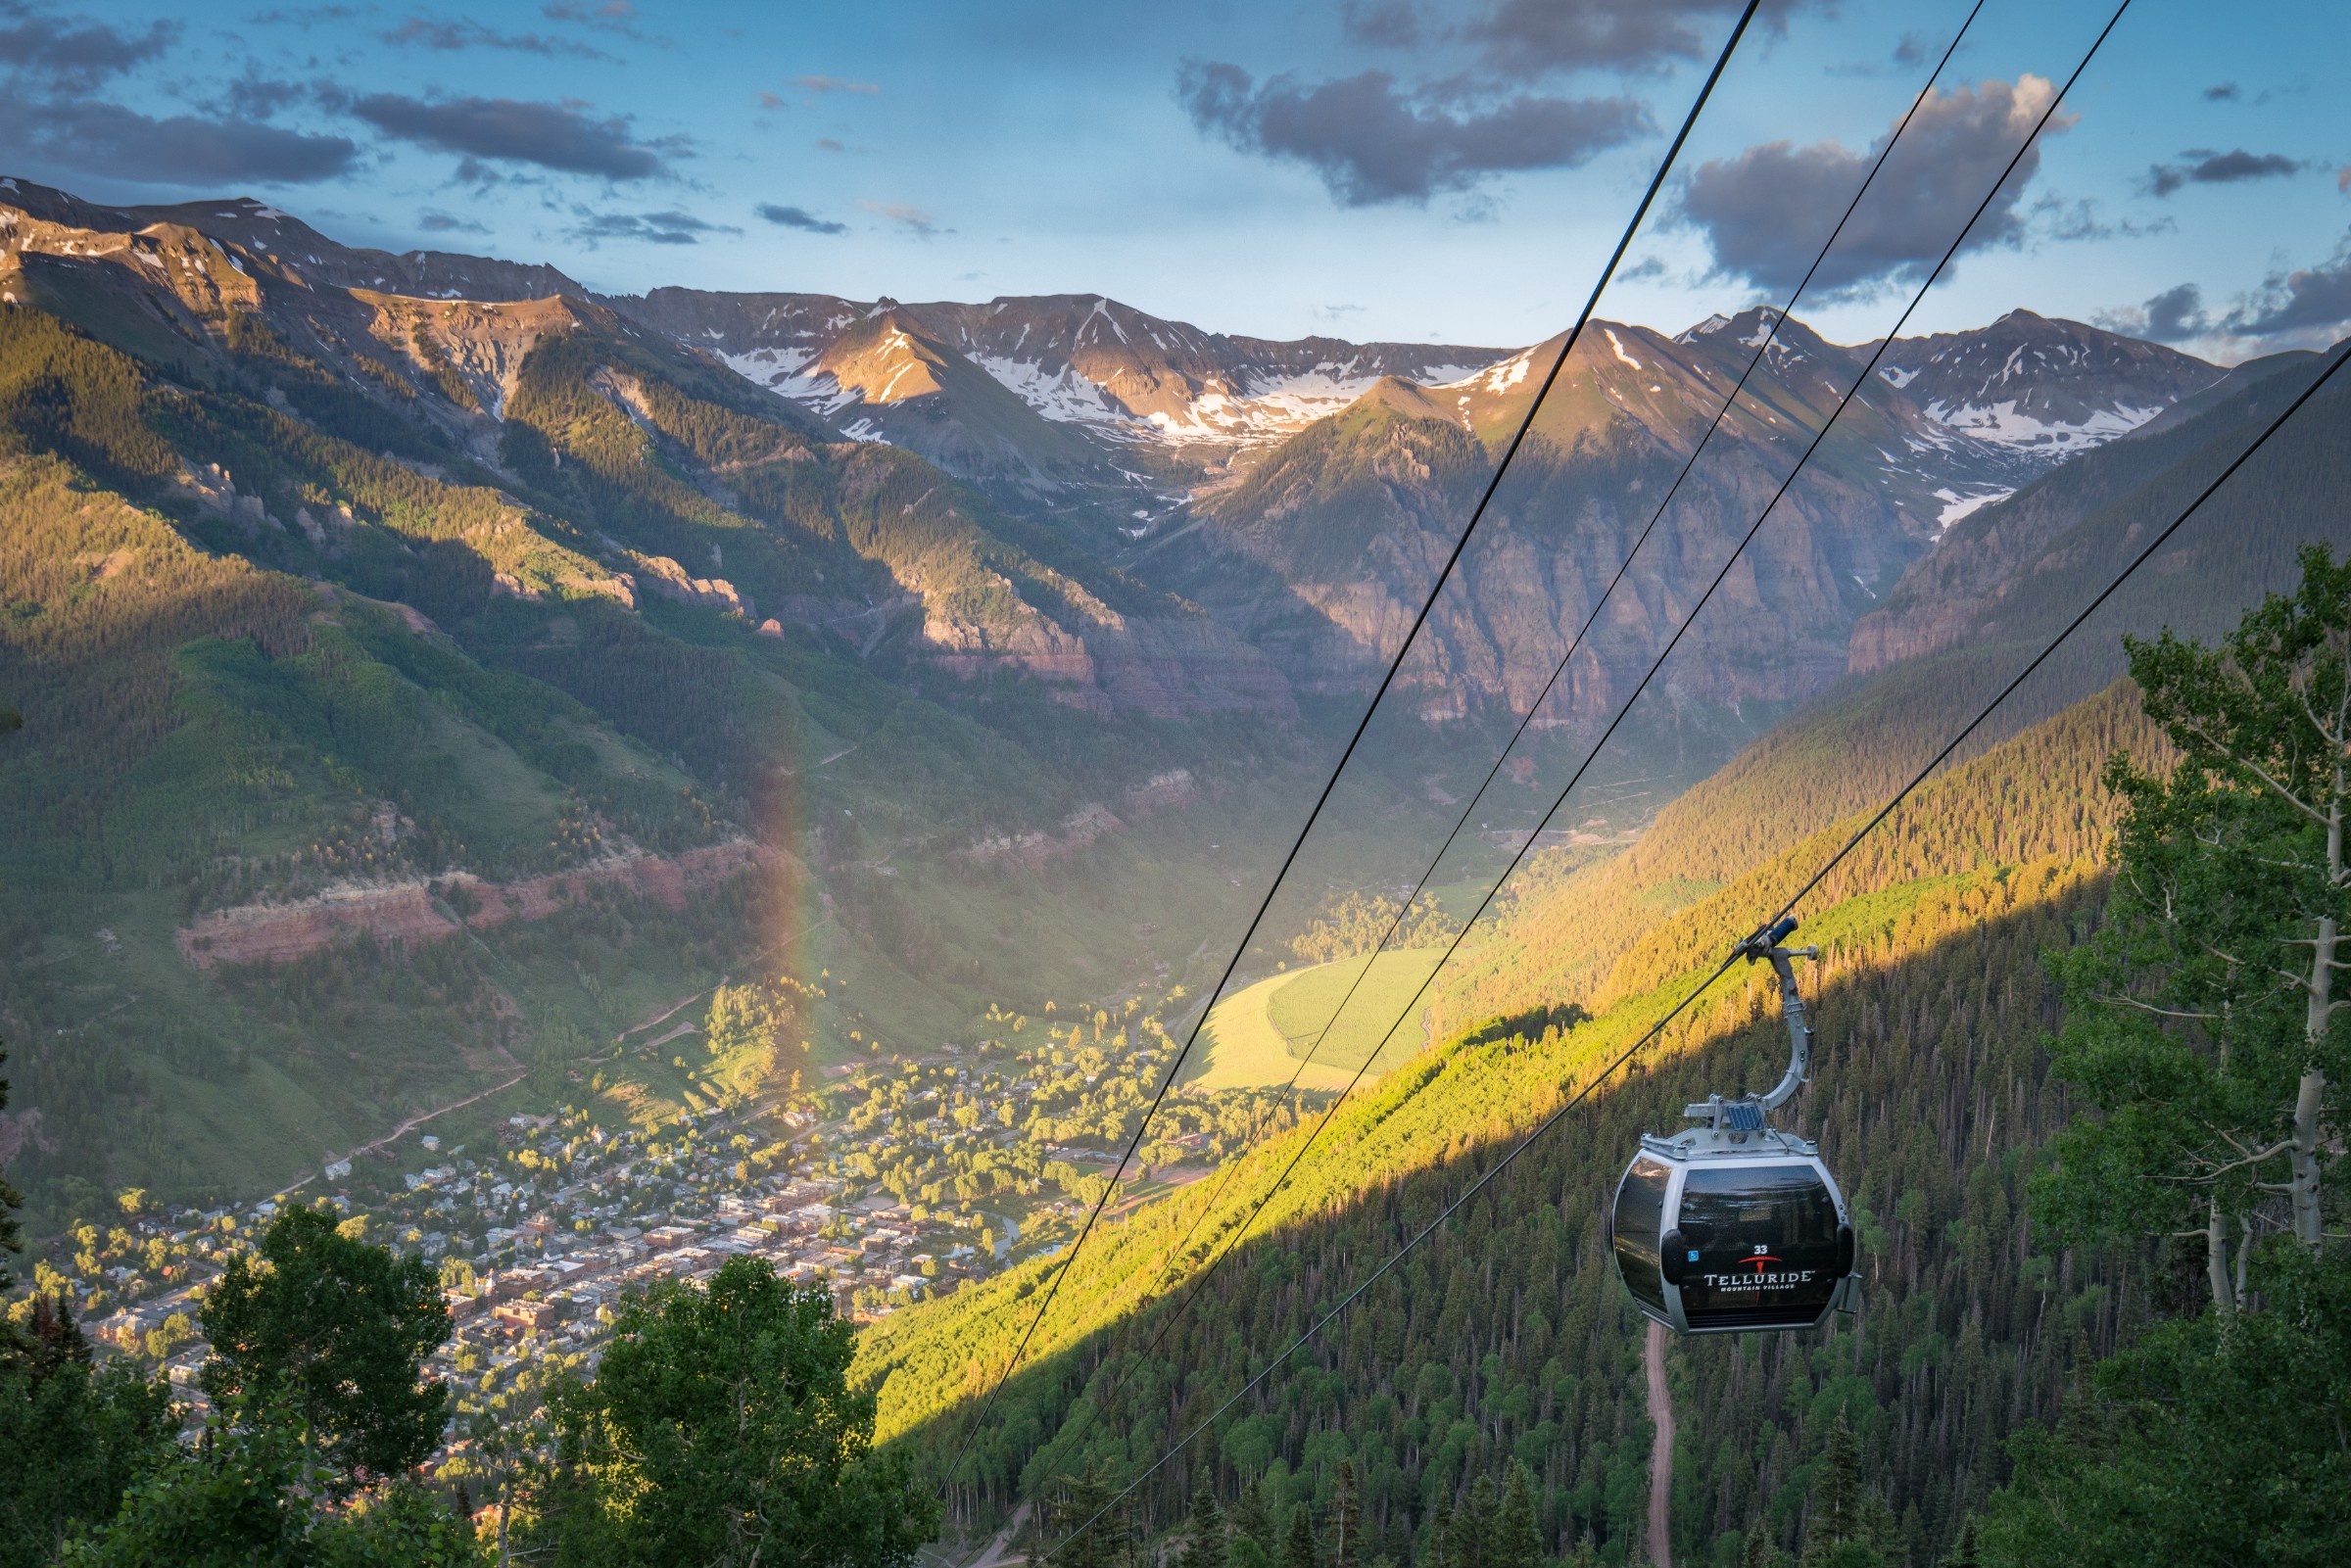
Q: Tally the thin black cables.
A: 4